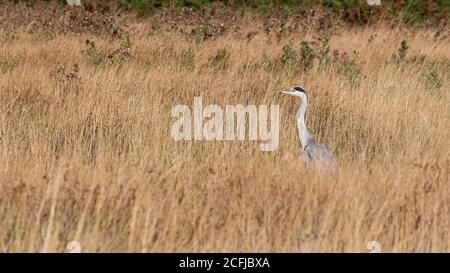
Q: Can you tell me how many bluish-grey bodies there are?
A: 1